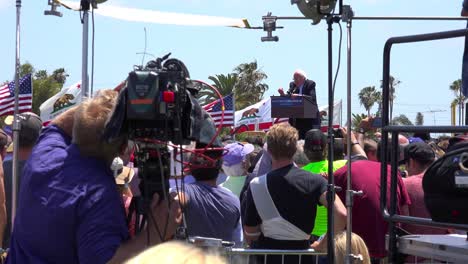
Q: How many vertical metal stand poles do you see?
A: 4